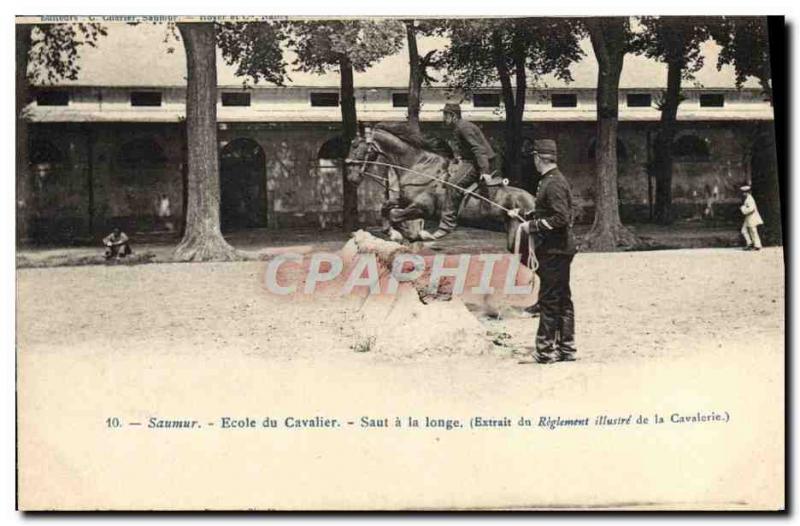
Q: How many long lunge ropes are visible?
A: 1